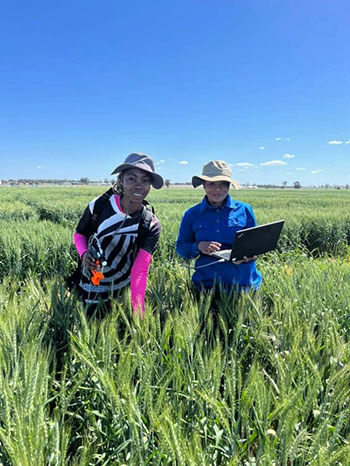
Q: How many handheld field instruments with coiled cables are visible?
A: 1